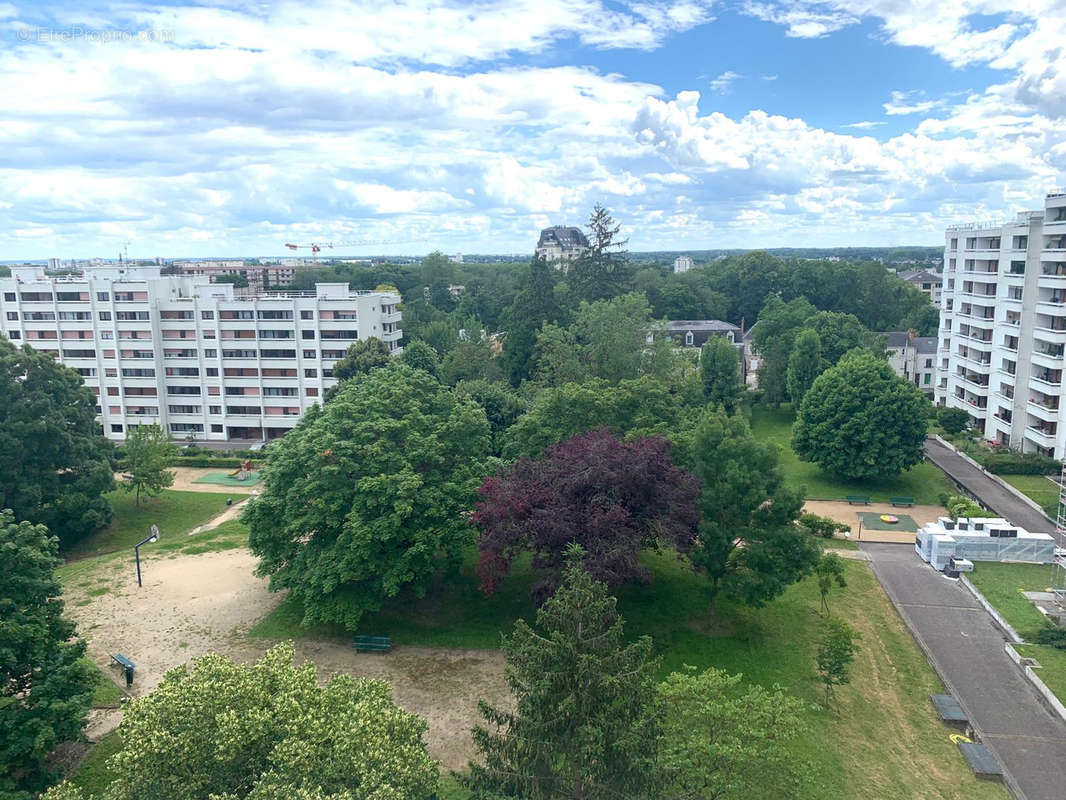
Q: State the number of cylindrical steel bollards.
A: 0